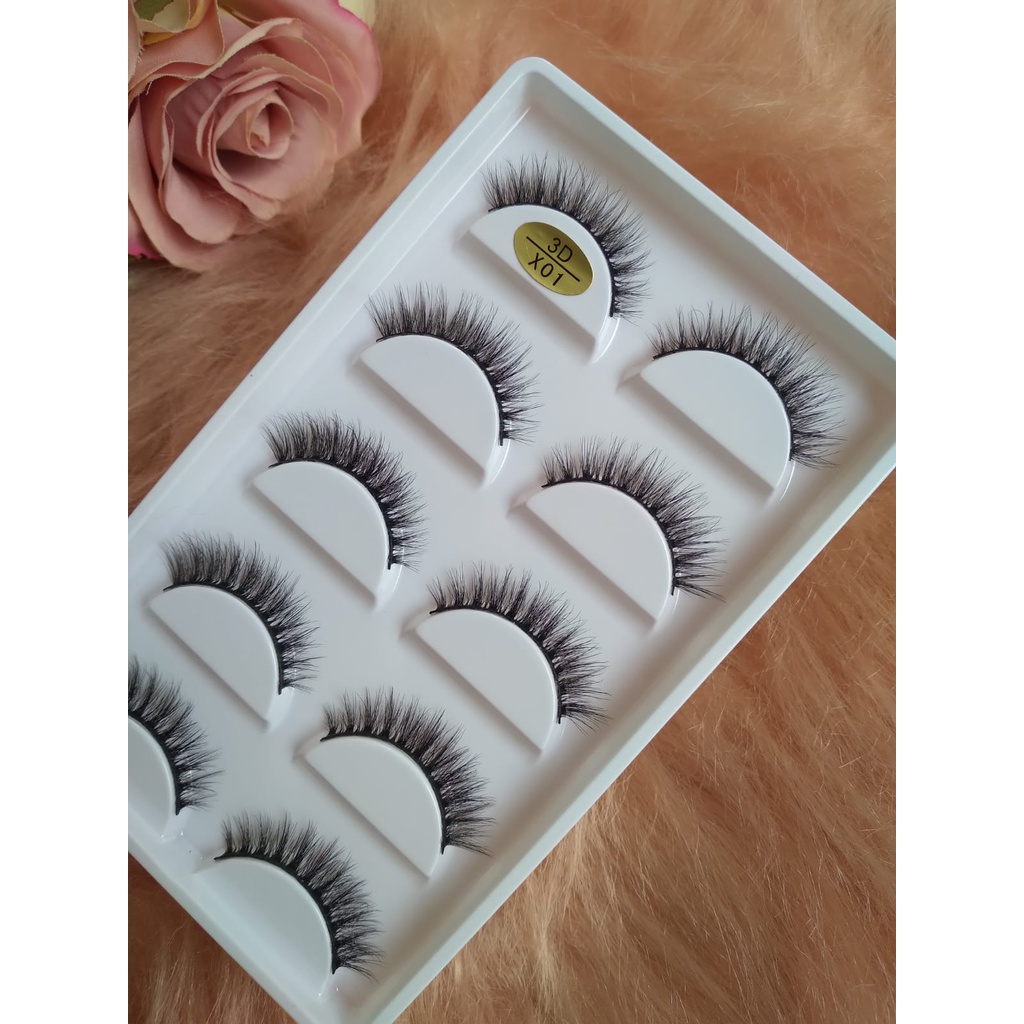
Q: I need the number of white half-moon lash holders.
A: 10